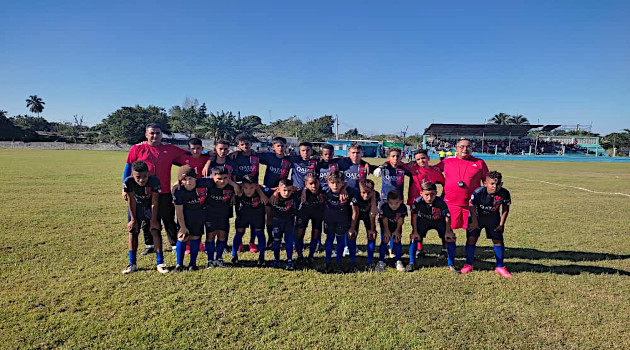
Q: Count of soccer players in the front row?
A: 11